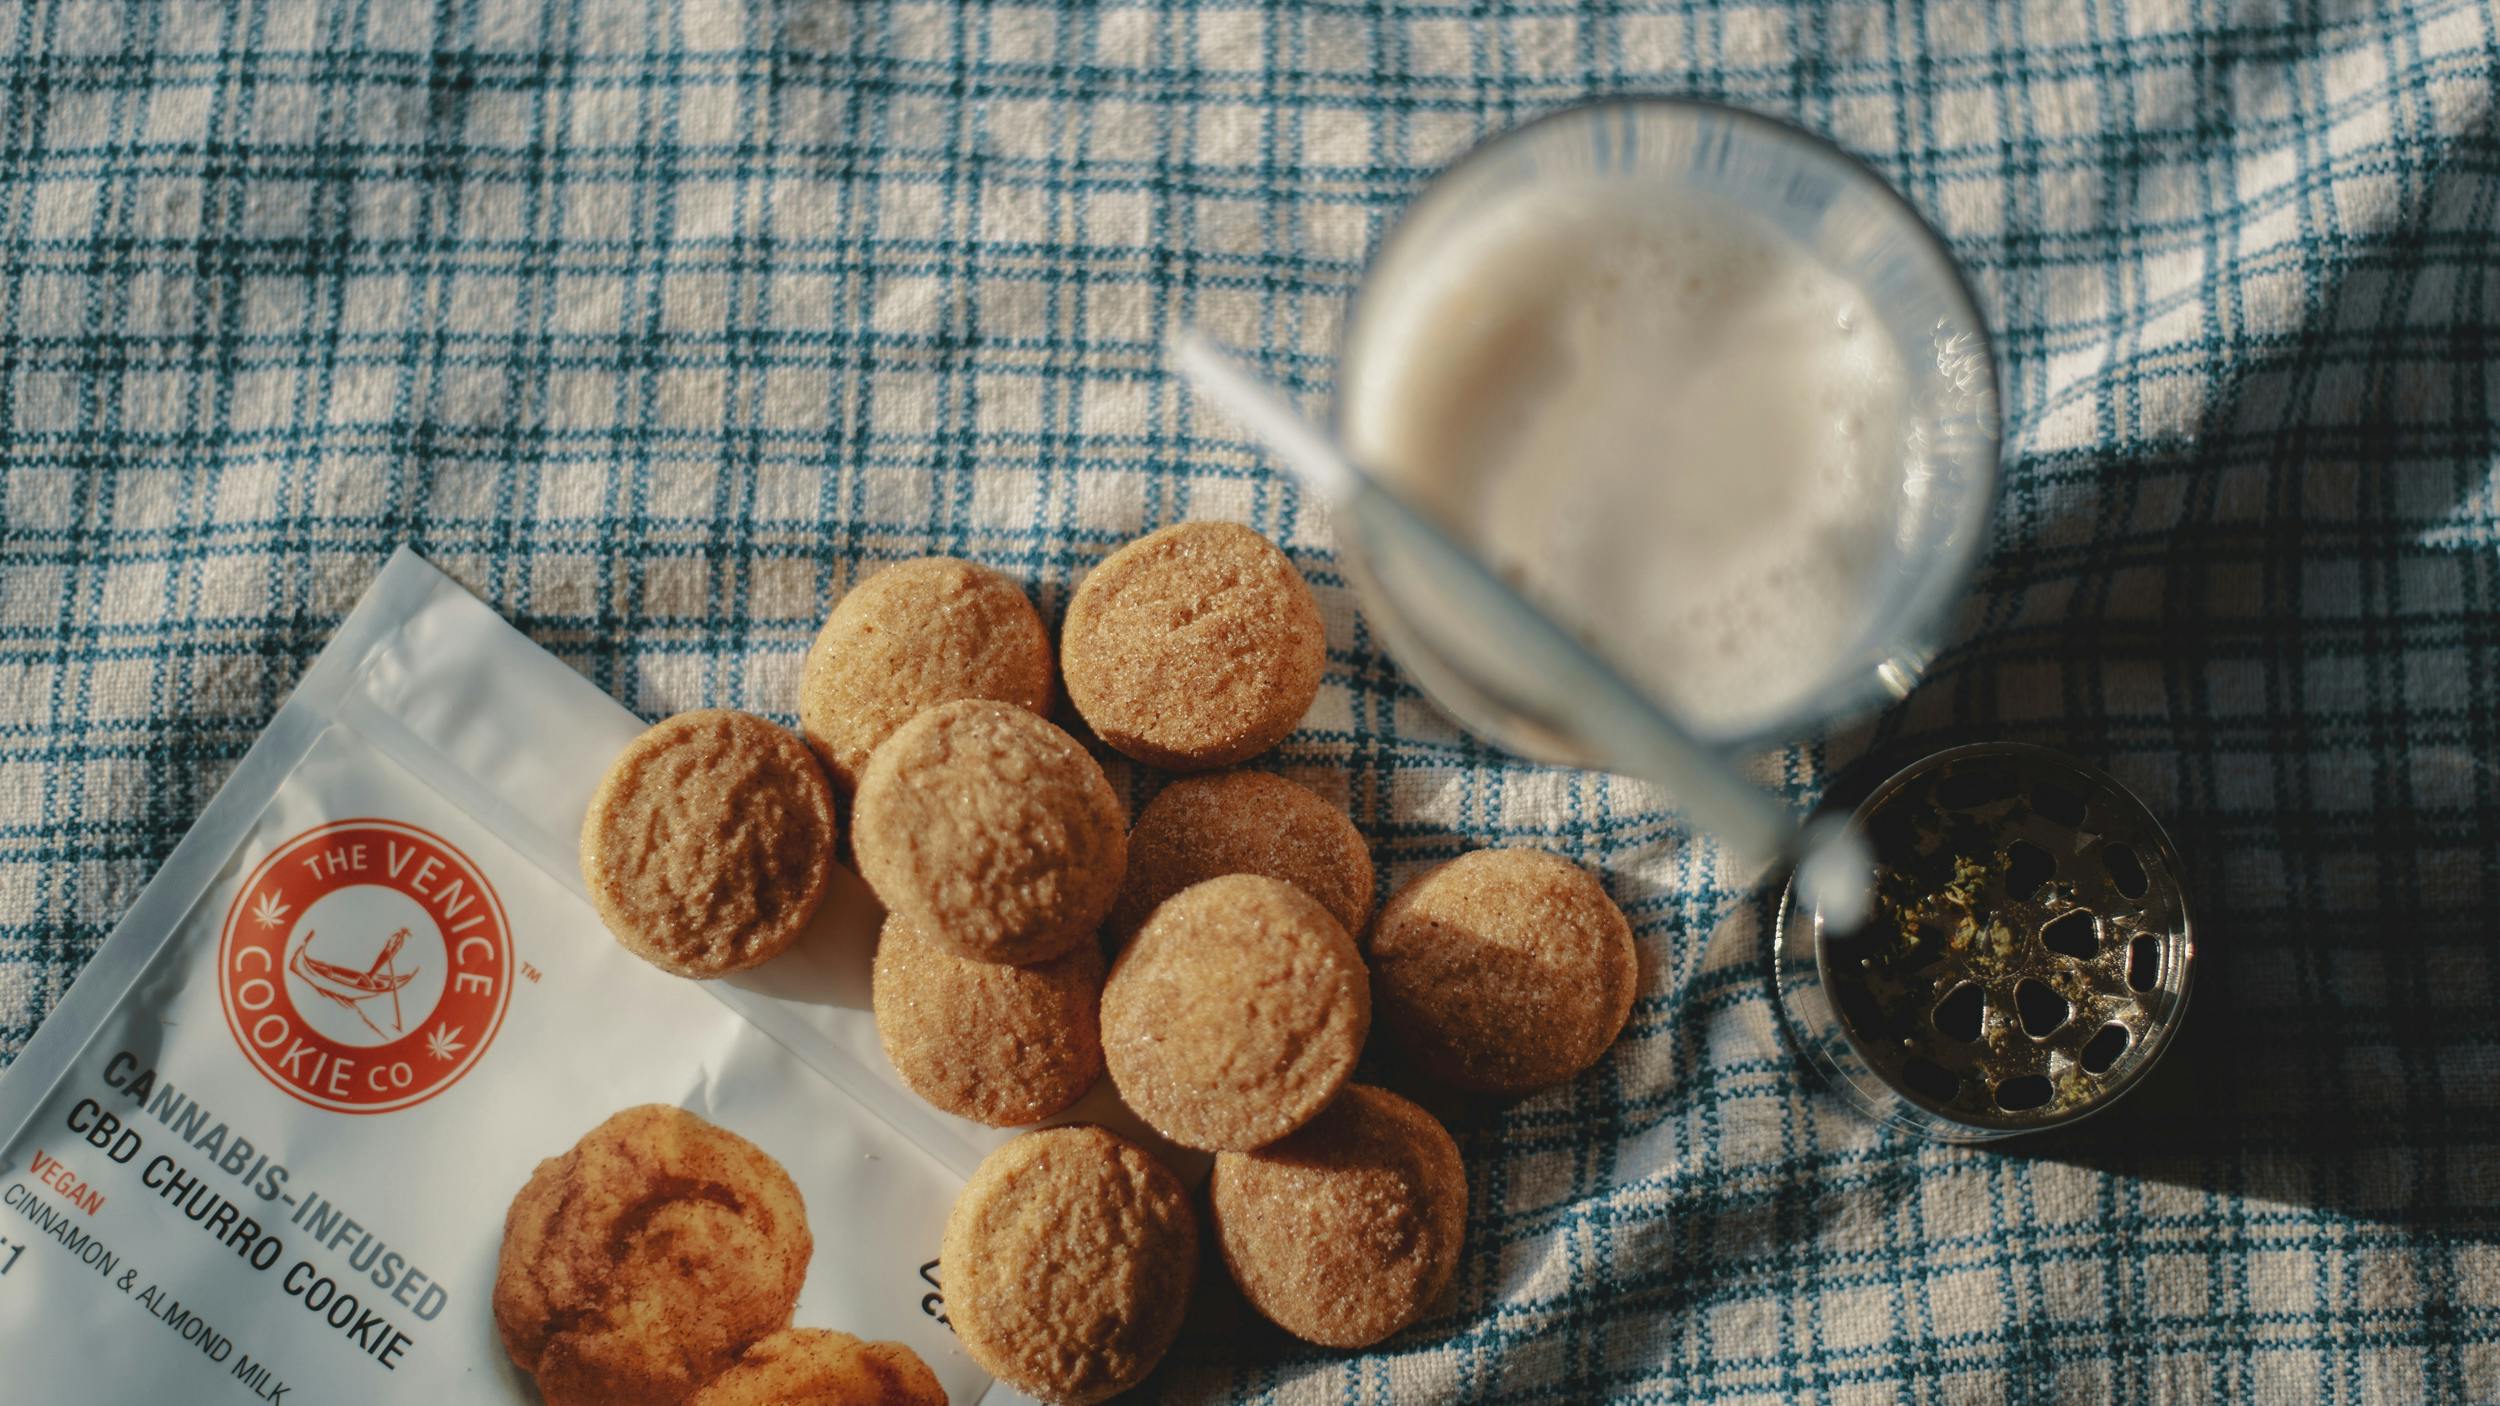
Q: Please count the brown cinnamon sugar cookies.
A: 10